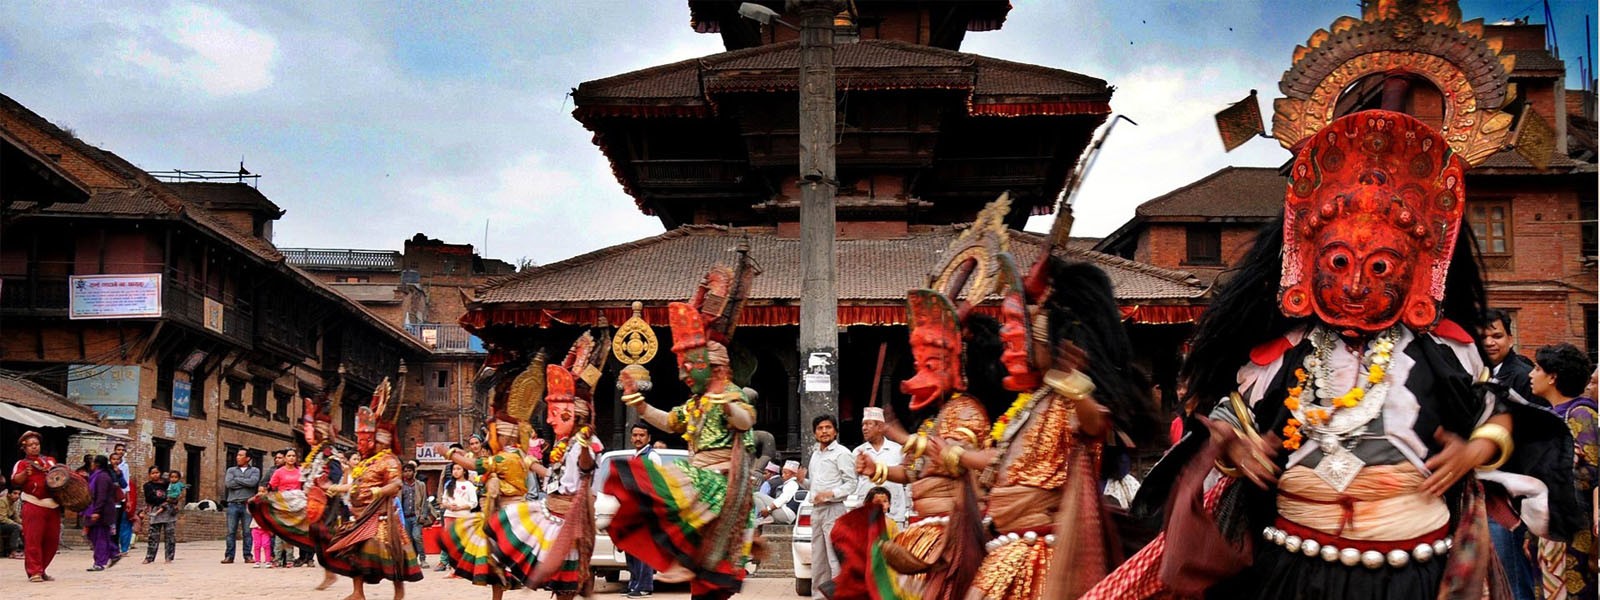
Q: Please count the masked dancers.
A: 8